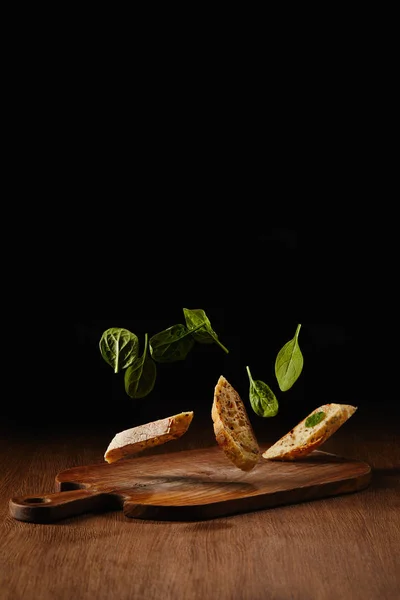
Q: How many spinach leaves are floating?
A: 6